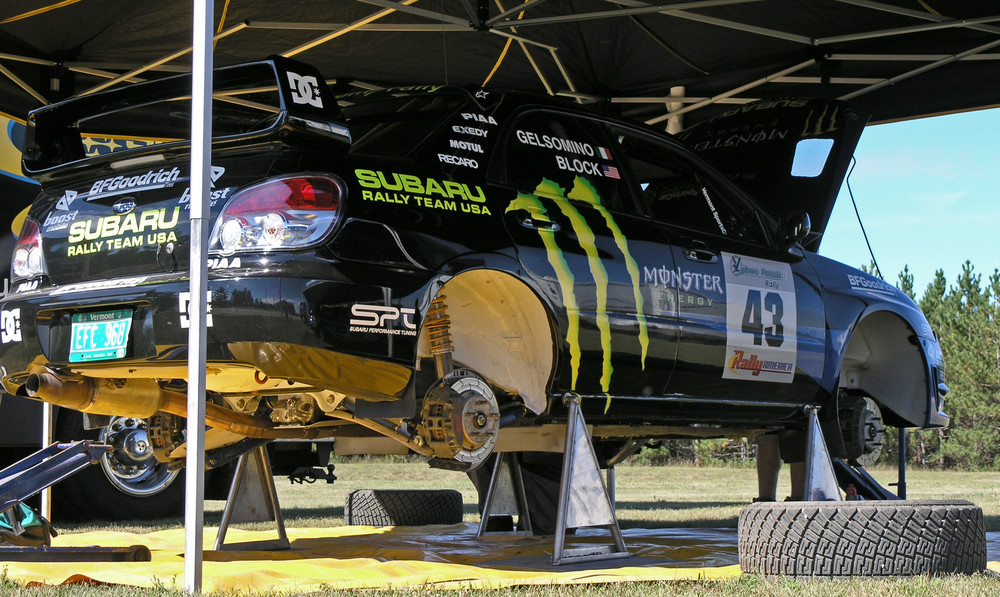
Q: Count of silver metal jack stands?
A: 4